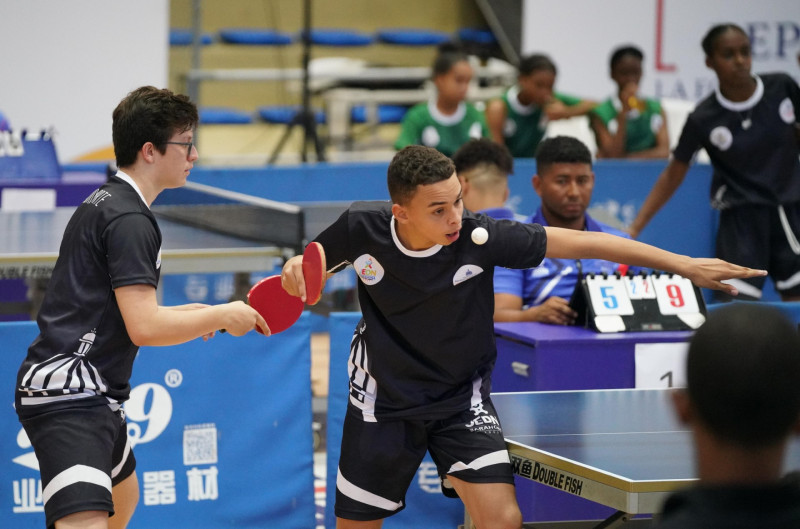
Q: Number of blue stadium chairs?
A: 8